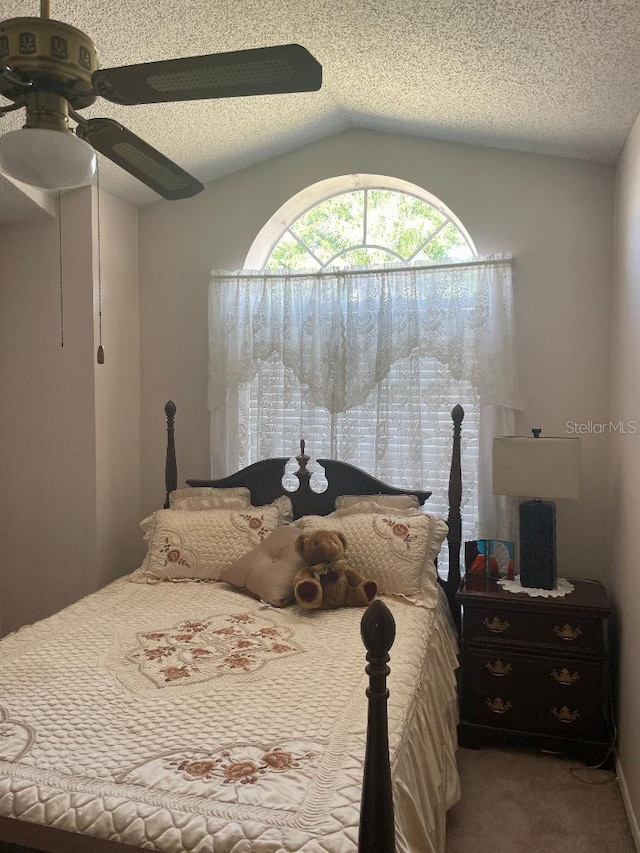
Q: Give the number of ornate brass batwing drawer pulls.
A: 6